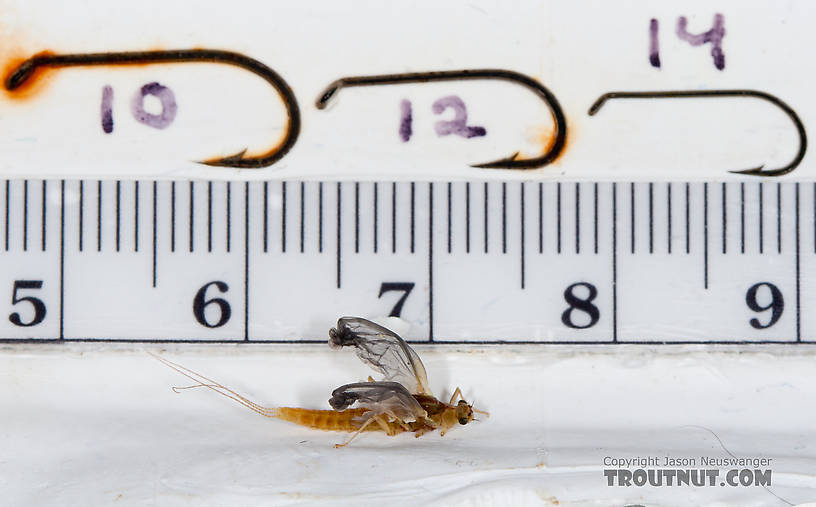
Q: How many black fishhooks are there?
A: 3